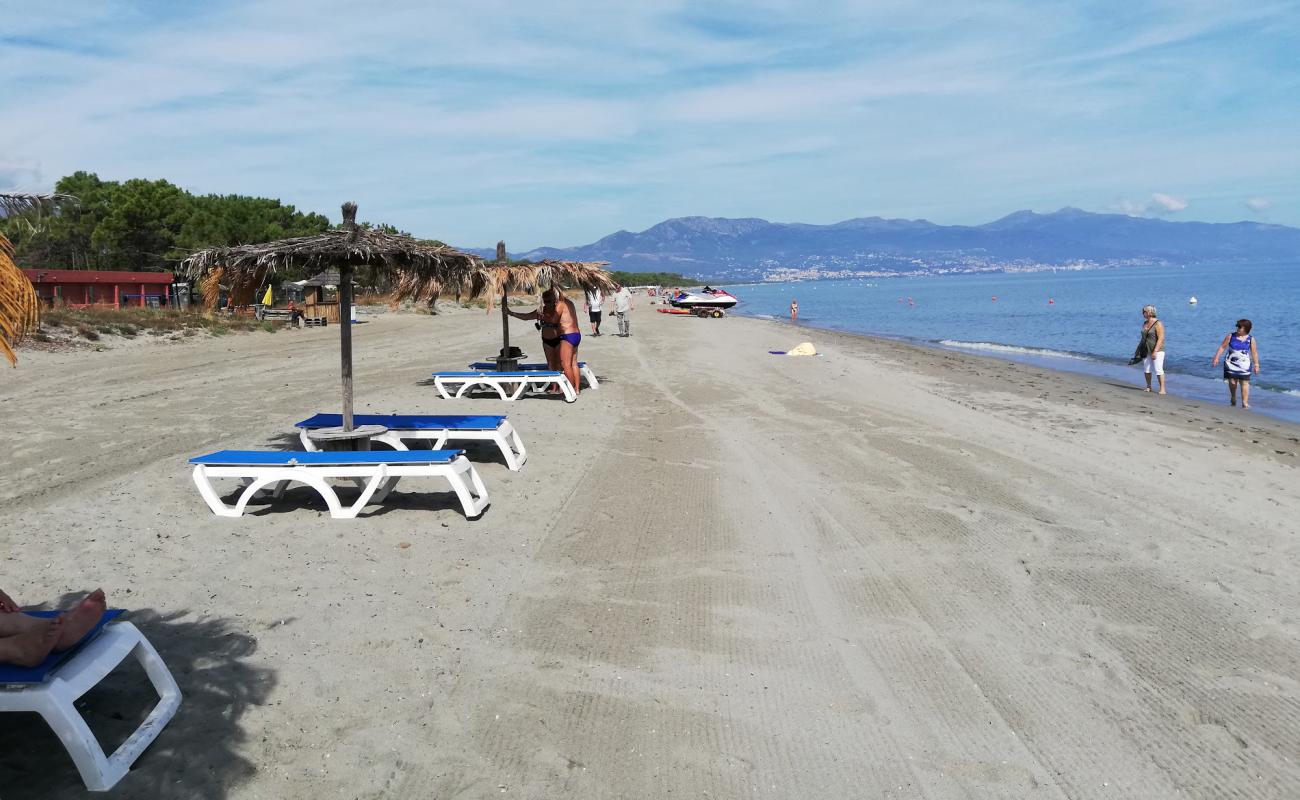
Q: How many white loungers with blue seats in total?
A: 5